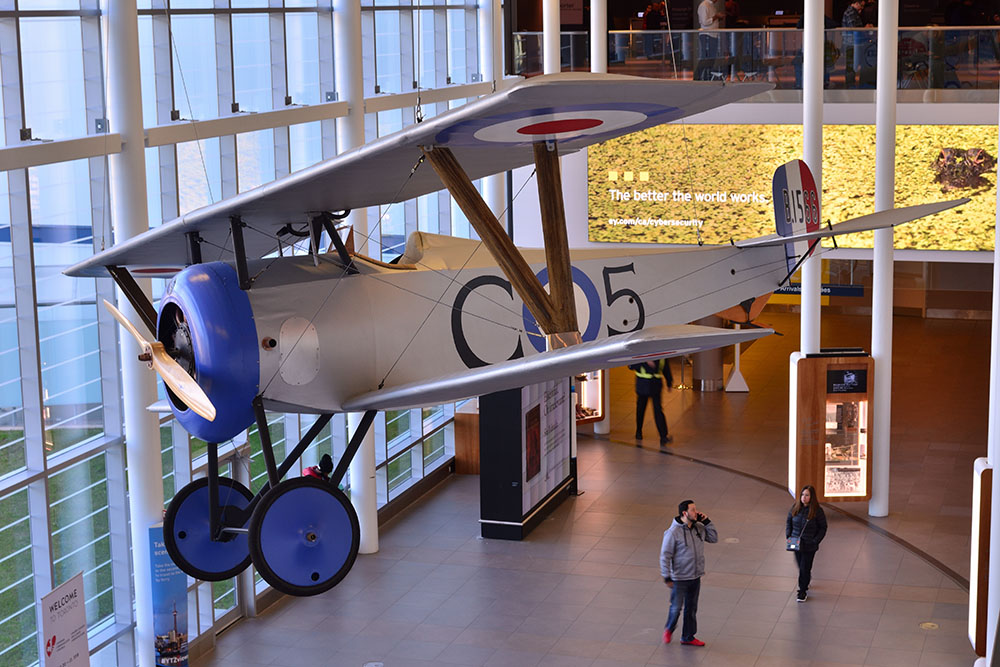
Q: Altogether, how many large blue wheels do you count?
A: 2